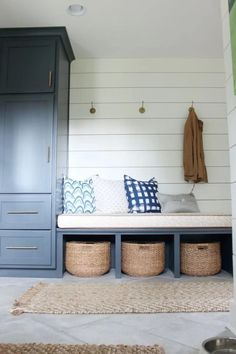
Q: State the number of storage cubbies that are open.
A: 3